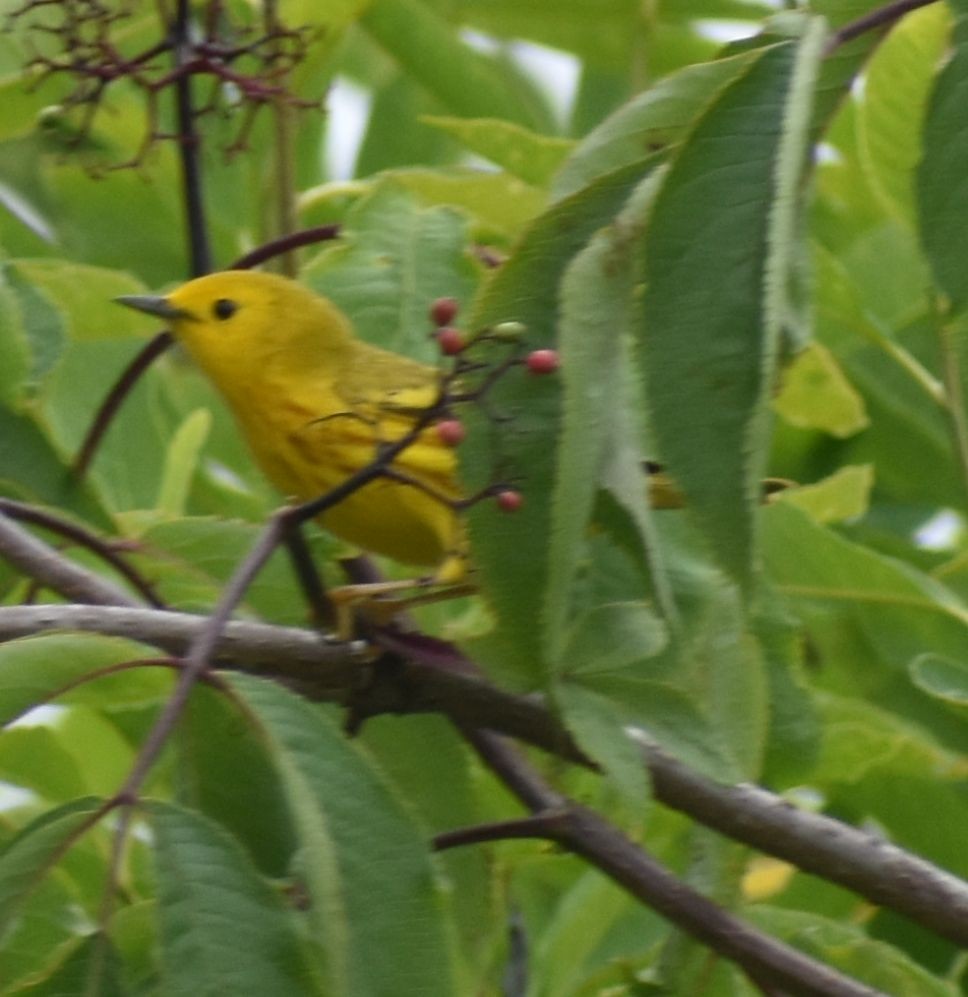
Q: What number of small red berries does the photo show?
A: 5